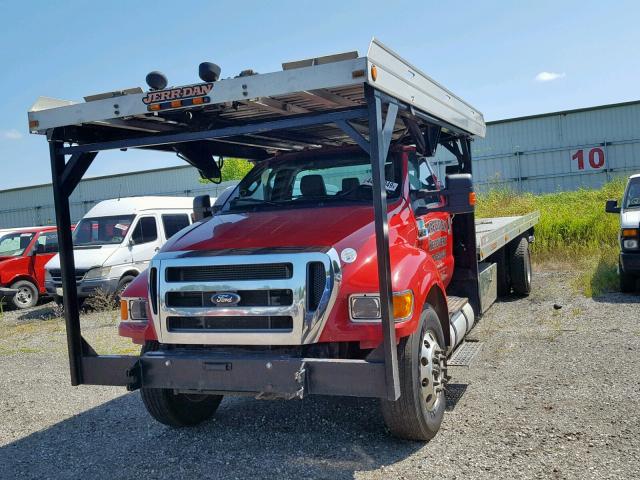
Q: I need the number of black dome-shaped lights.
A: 2